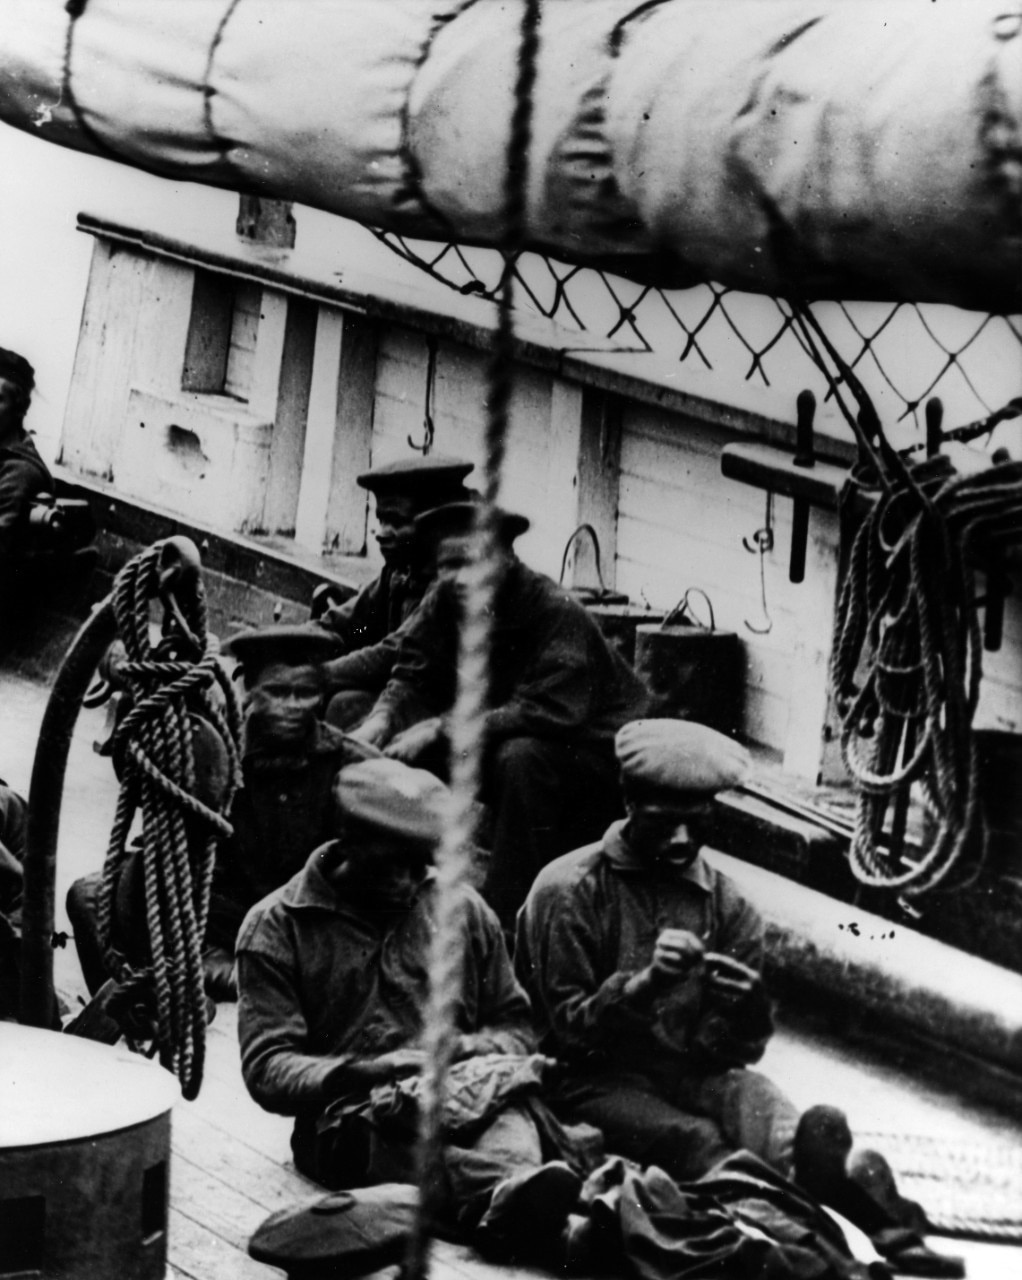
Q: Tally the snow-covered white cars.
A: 0